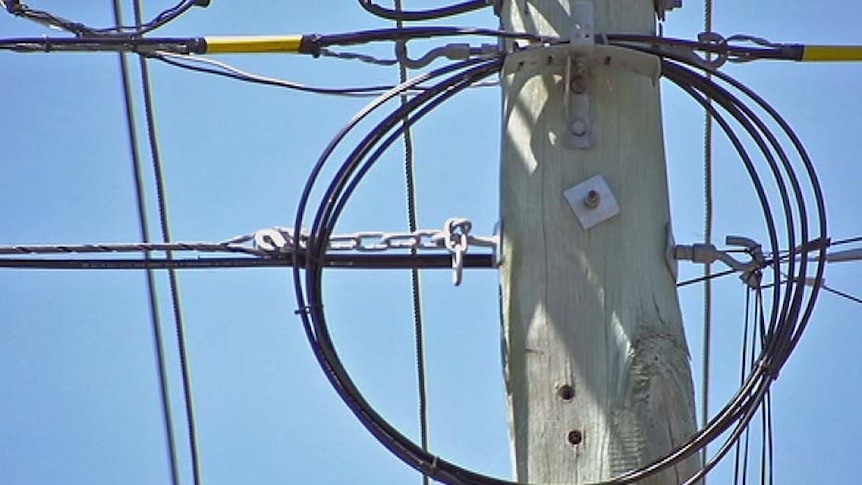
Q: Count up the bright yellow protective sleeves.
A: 2